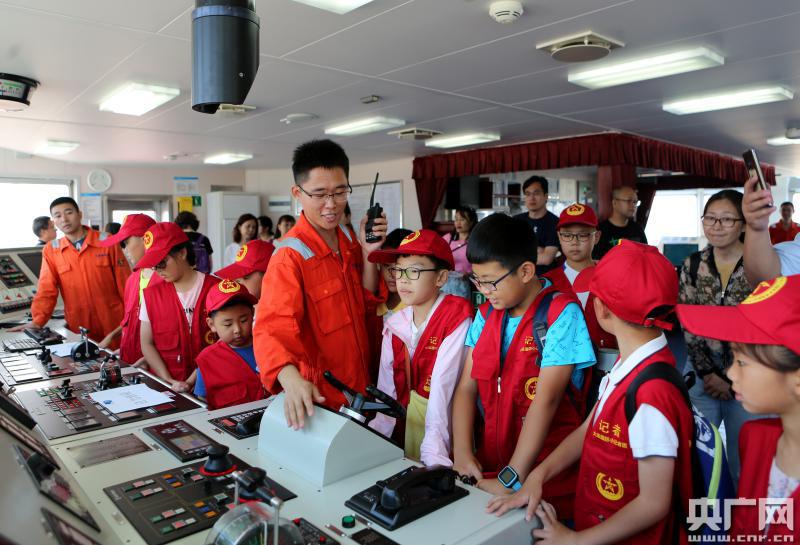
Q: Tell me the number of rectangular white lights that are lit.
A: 9